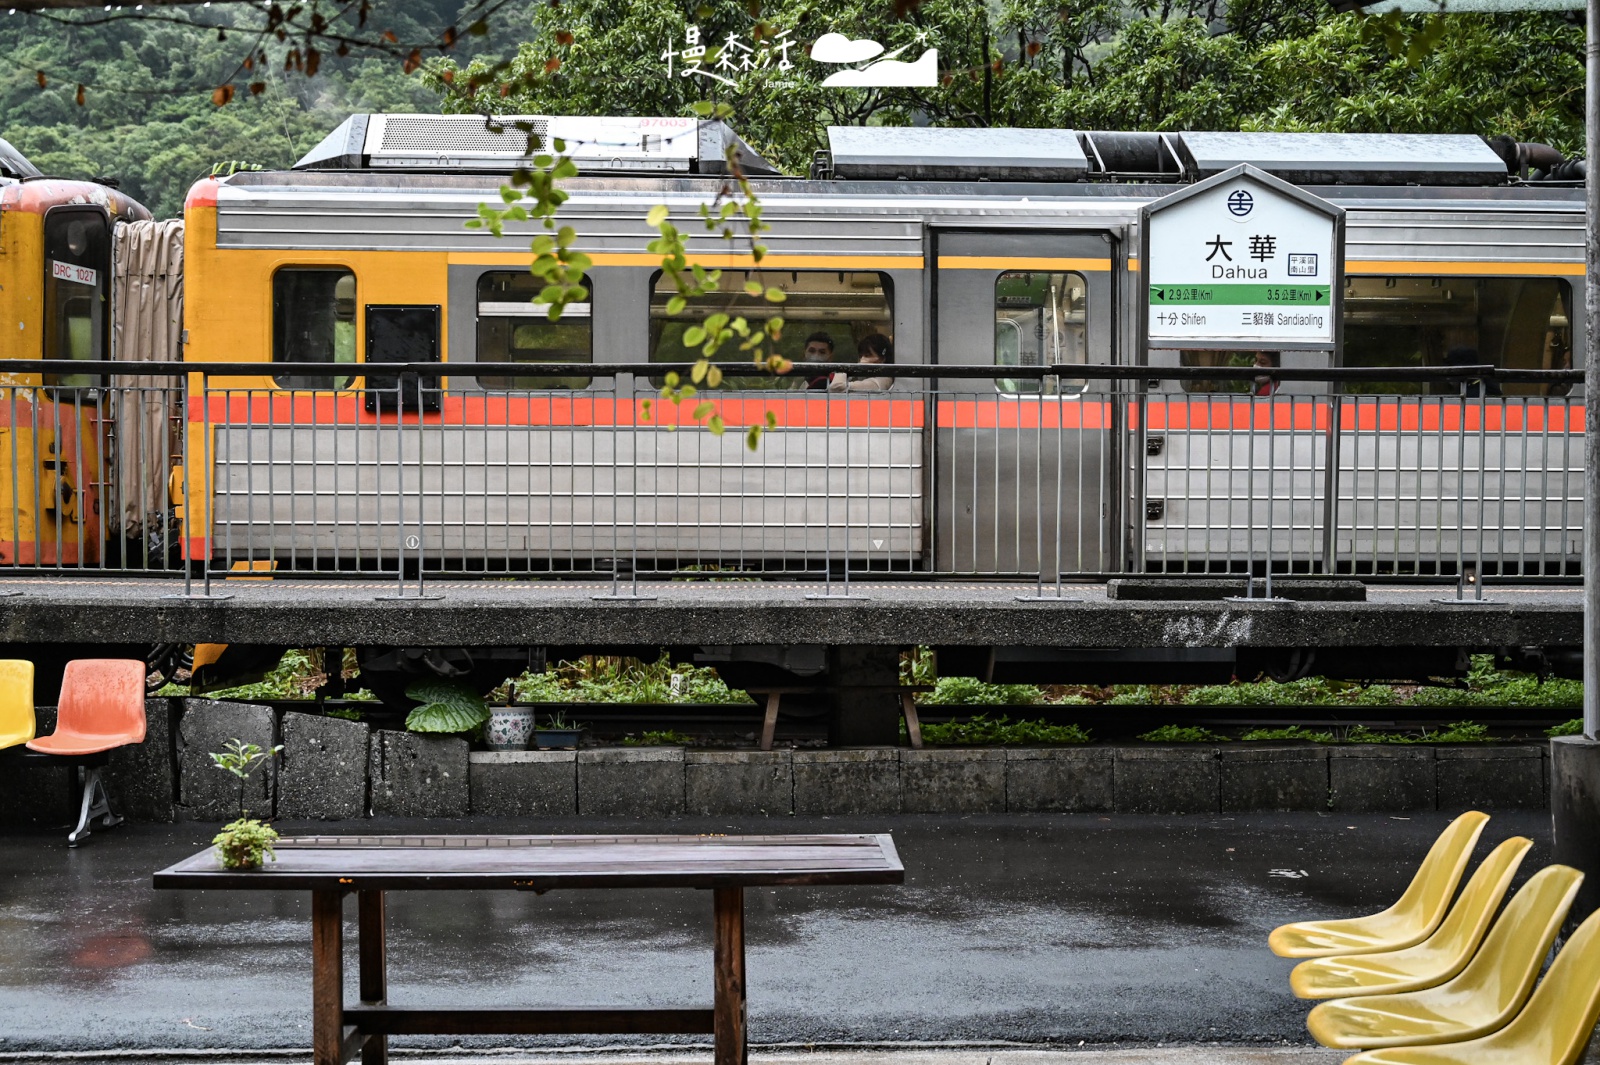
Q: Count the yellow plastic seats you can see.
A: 5